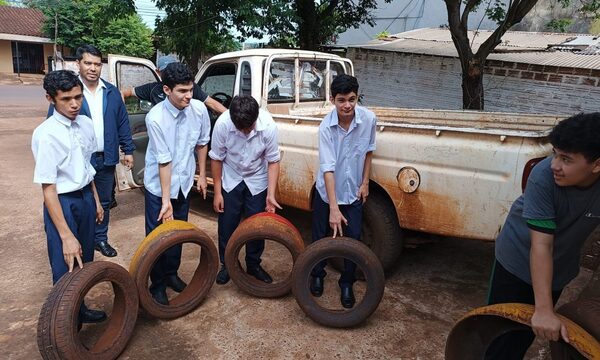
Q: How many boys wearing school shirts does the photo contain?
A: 4